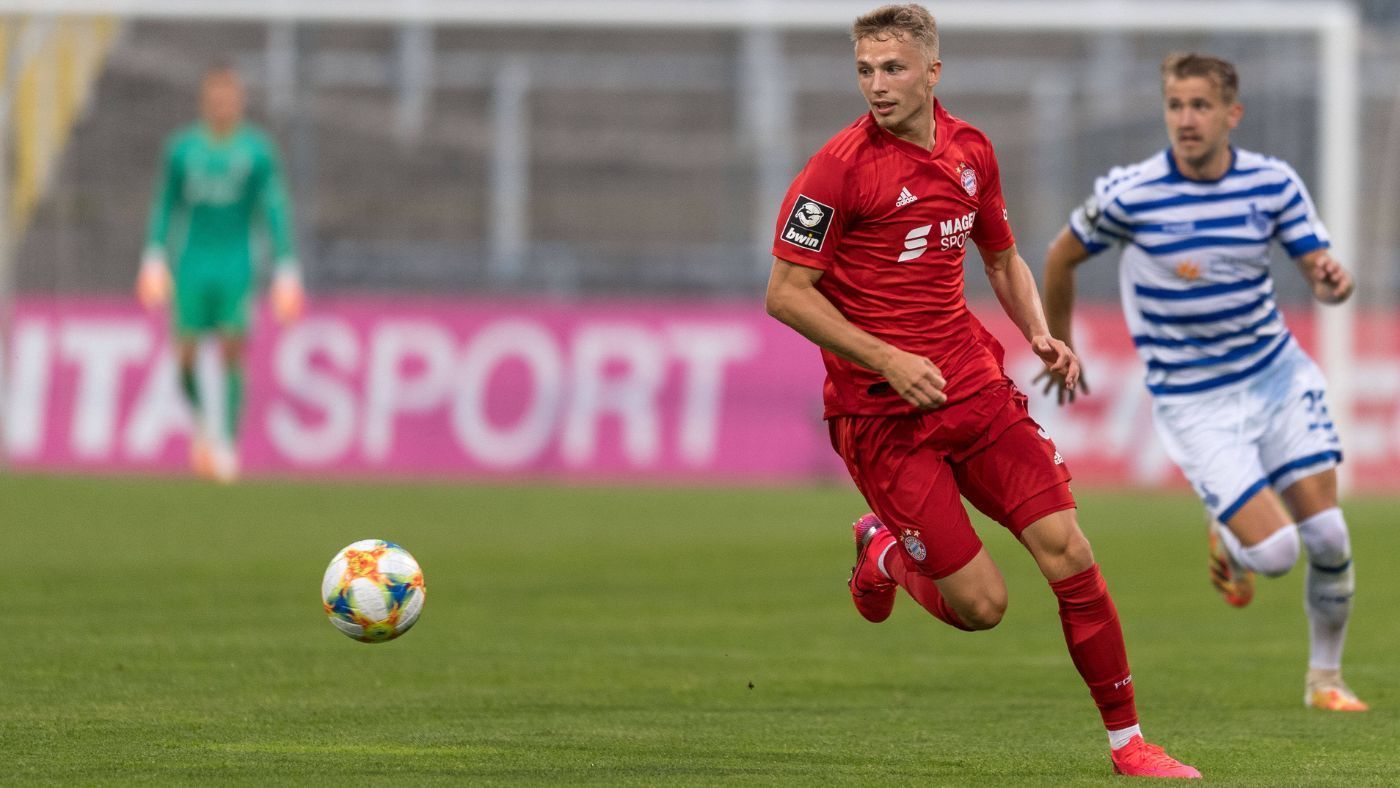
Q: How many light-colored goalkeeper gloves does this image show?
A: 2